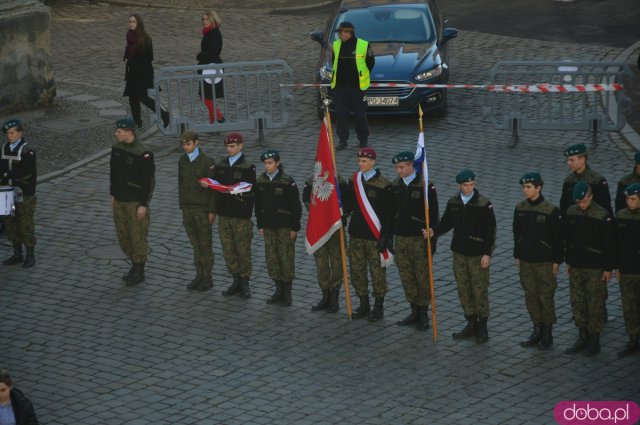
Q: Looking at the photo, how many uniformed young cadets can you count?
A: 14